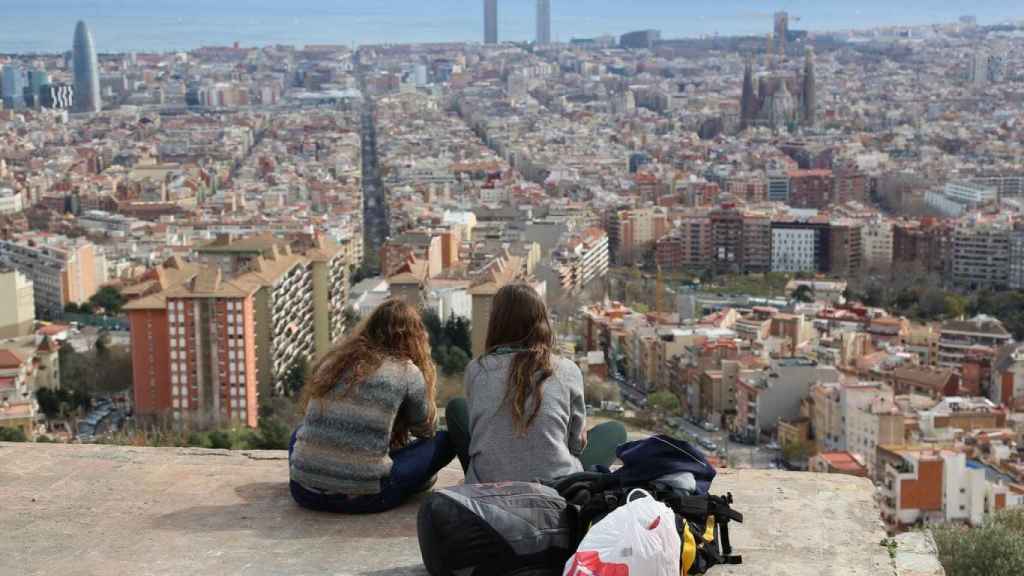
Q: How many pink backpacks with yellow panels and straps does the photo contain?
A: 0